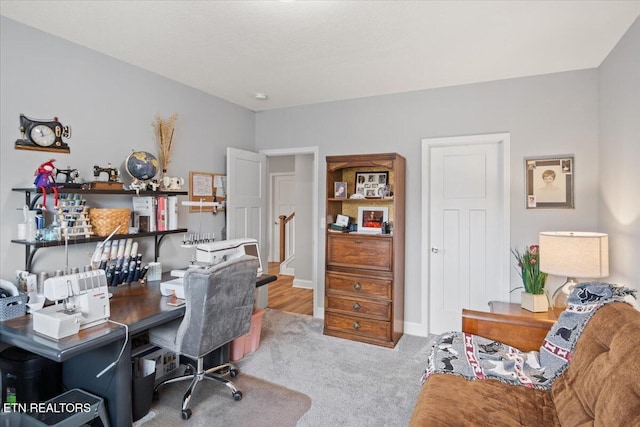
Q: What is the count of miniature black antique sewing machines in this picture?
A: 2